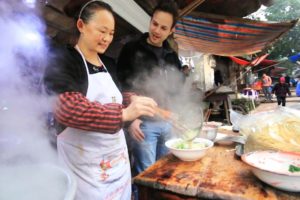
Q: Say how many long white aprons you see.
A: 1